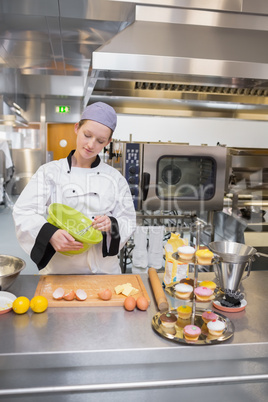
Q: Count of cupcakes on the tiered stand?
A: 12